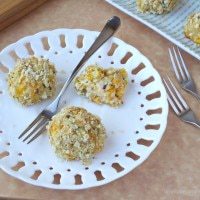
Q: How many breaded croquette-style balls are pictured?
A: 5